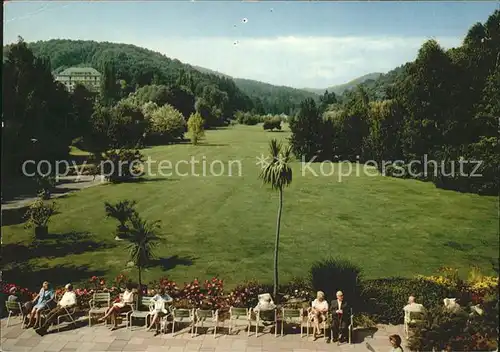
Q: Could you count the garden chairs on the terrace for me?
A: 15